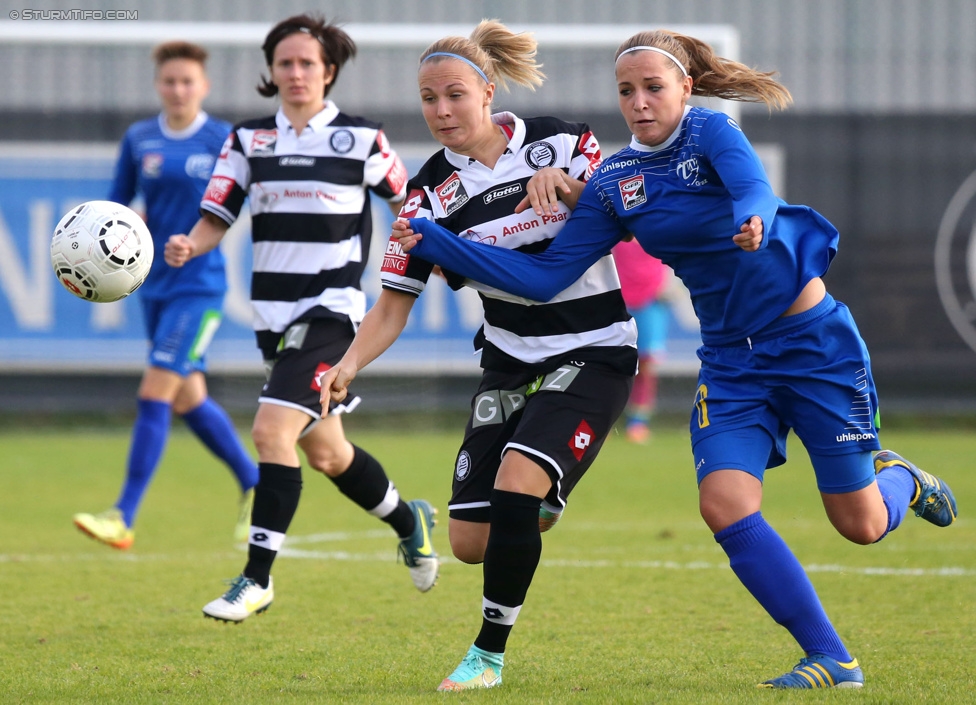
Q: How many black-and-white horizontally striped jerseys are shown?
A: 2